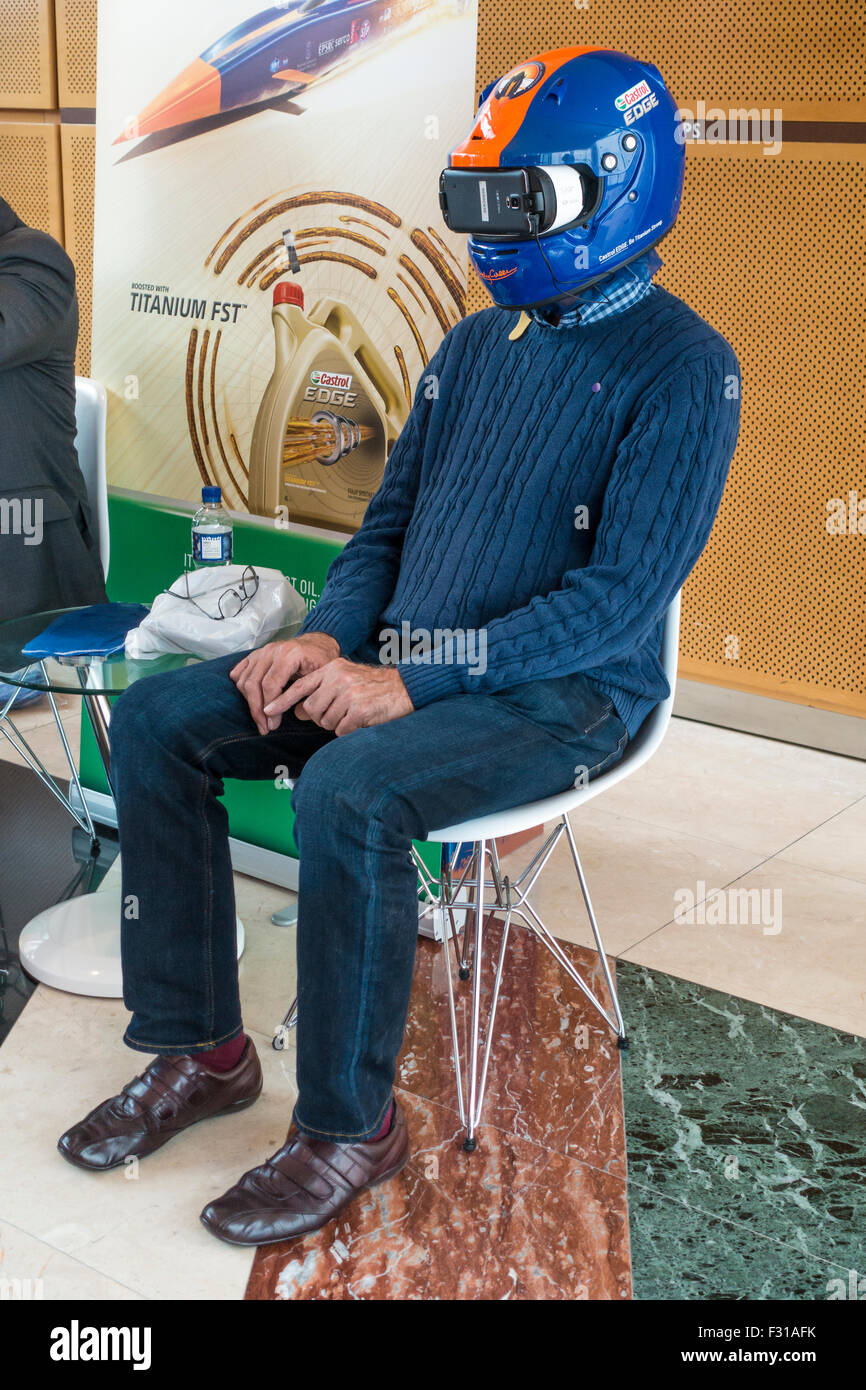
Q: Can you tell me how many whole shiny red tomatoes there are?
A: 0